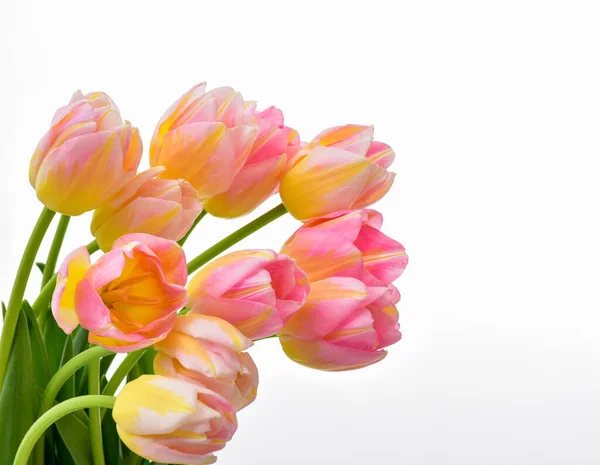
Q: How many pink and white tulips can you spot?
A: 11